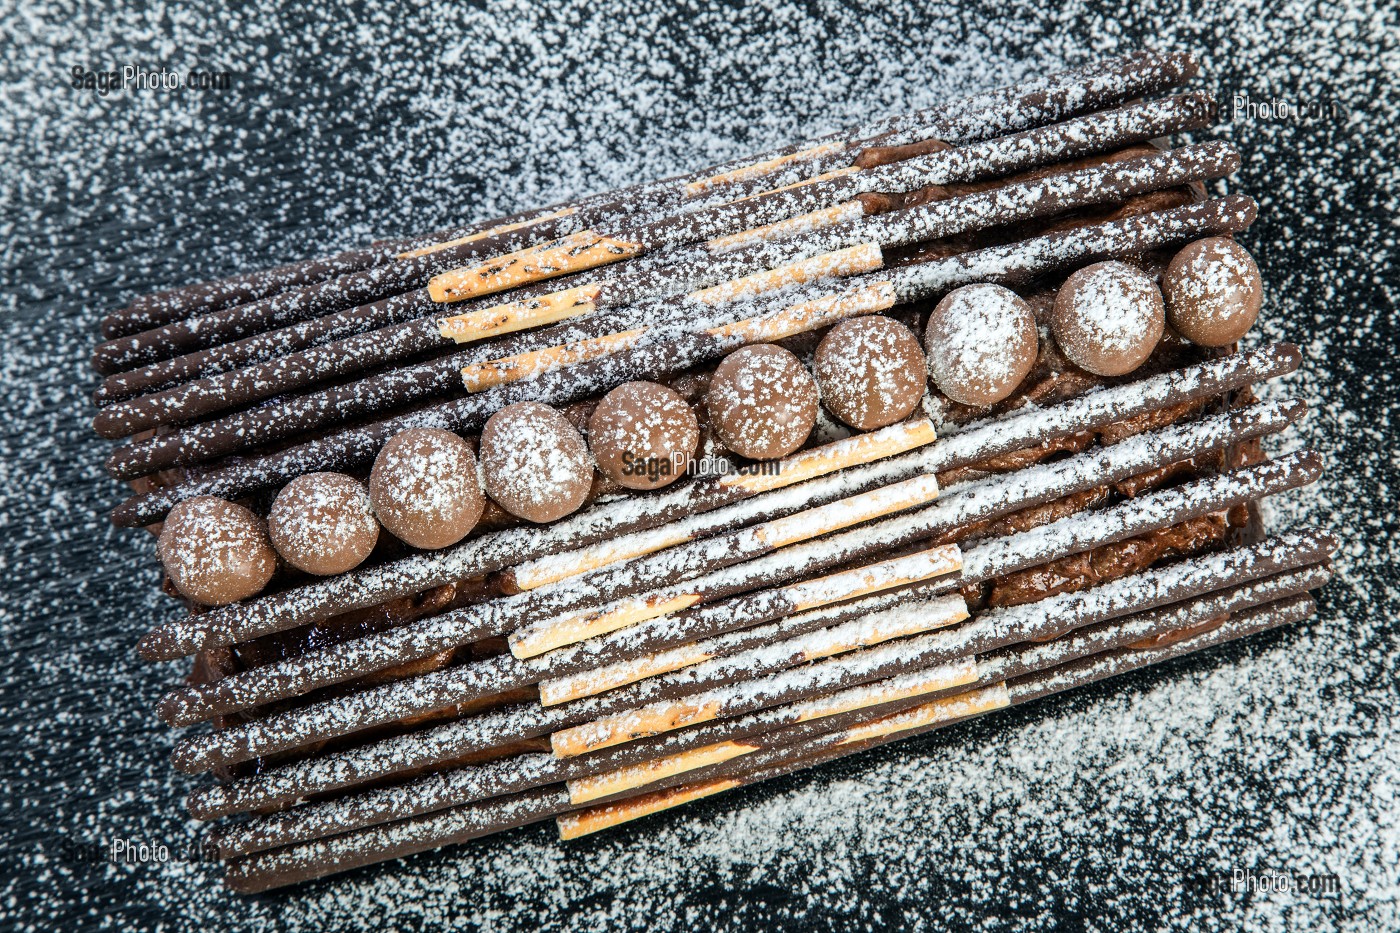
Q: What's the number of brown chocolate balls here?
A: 10